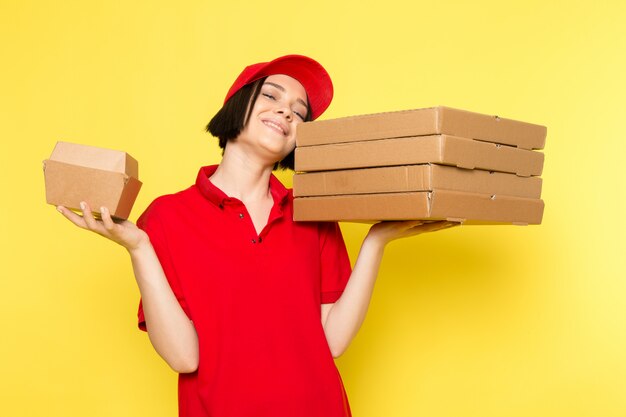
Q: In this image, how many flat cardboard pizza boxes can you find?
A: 4